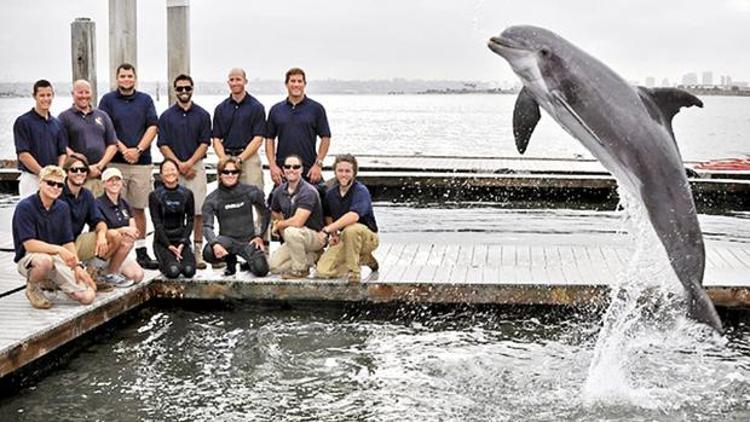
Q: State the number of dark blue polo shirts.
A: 11